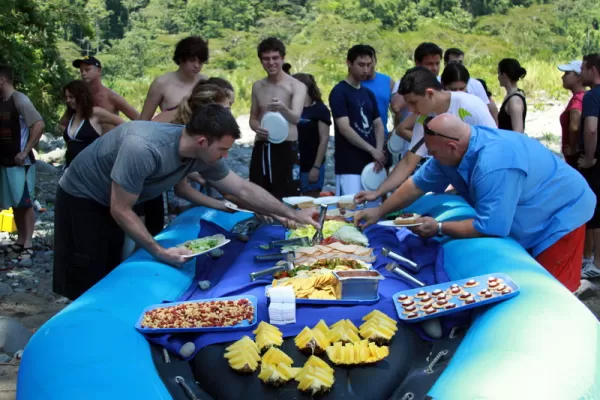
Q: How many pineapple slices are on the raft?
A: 8